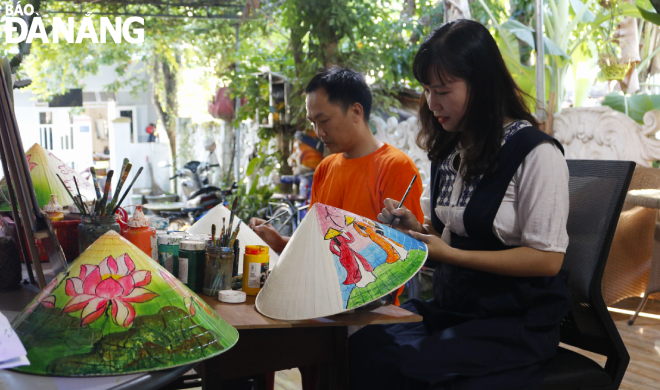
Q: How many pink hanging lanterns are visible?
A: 1